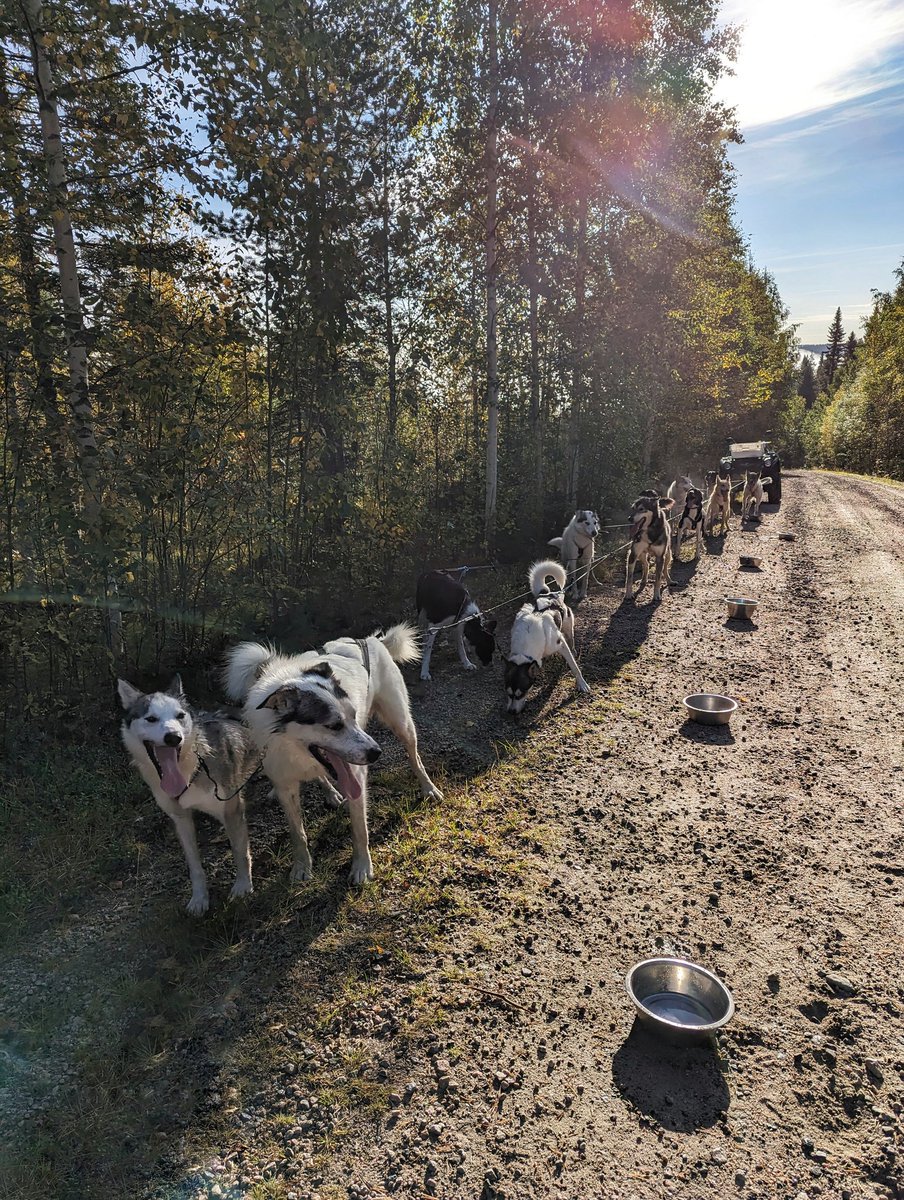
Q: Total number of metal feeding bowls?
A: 5